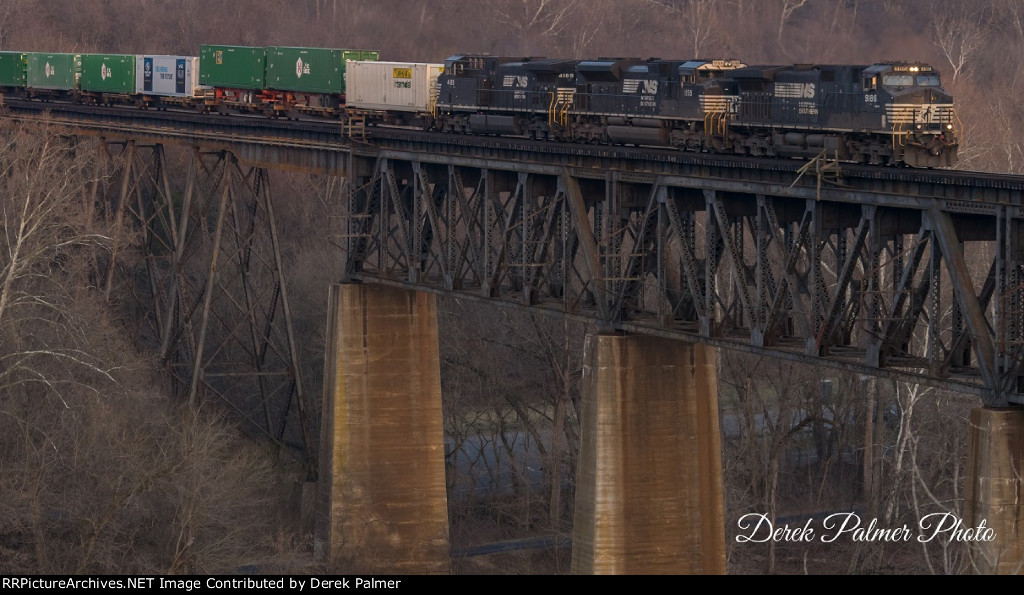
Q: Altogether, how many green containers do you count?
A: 5